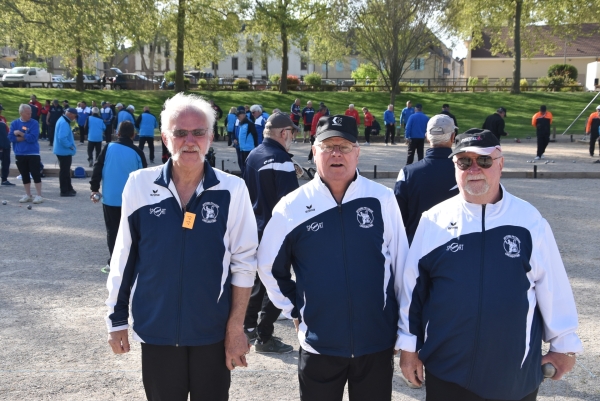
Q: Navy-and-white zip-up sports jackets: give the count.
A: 3